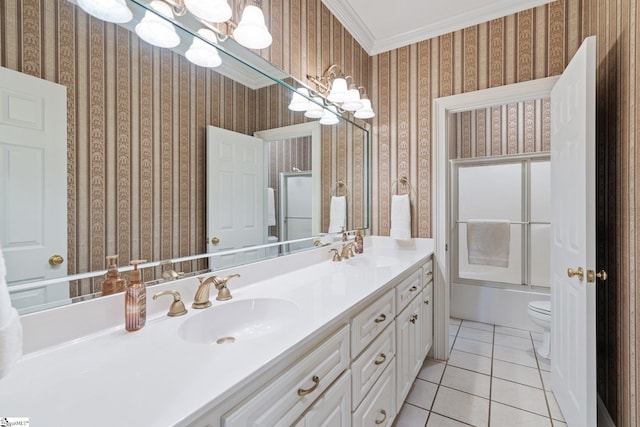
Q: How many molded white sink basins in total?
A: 2